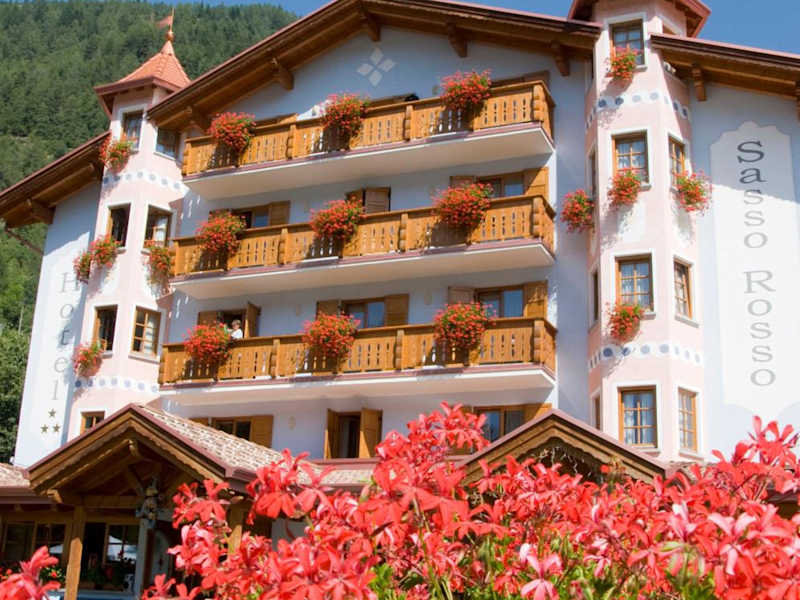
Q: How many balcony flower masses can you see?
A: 9